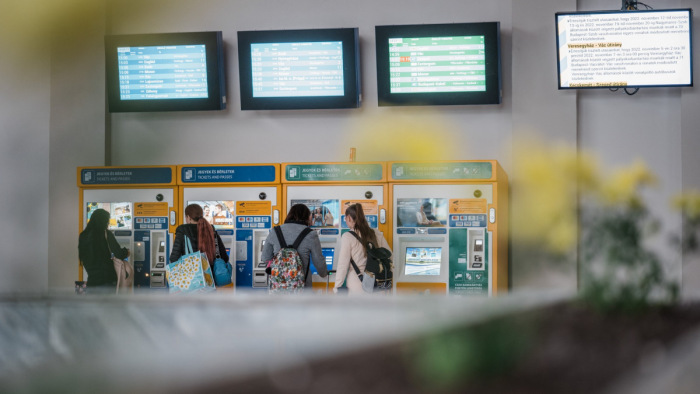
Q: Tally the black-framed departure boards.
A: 3